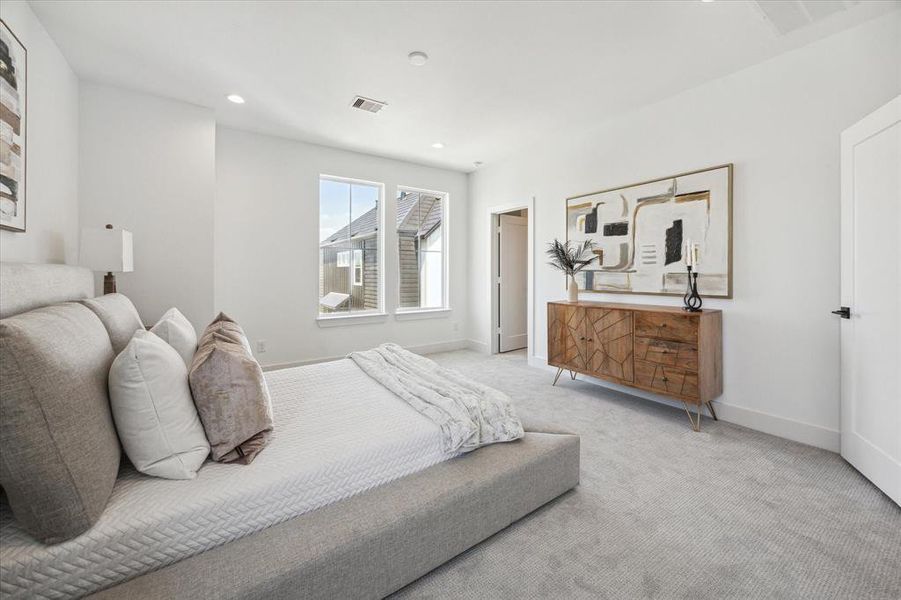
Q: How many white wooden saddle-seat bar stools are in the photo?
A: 0